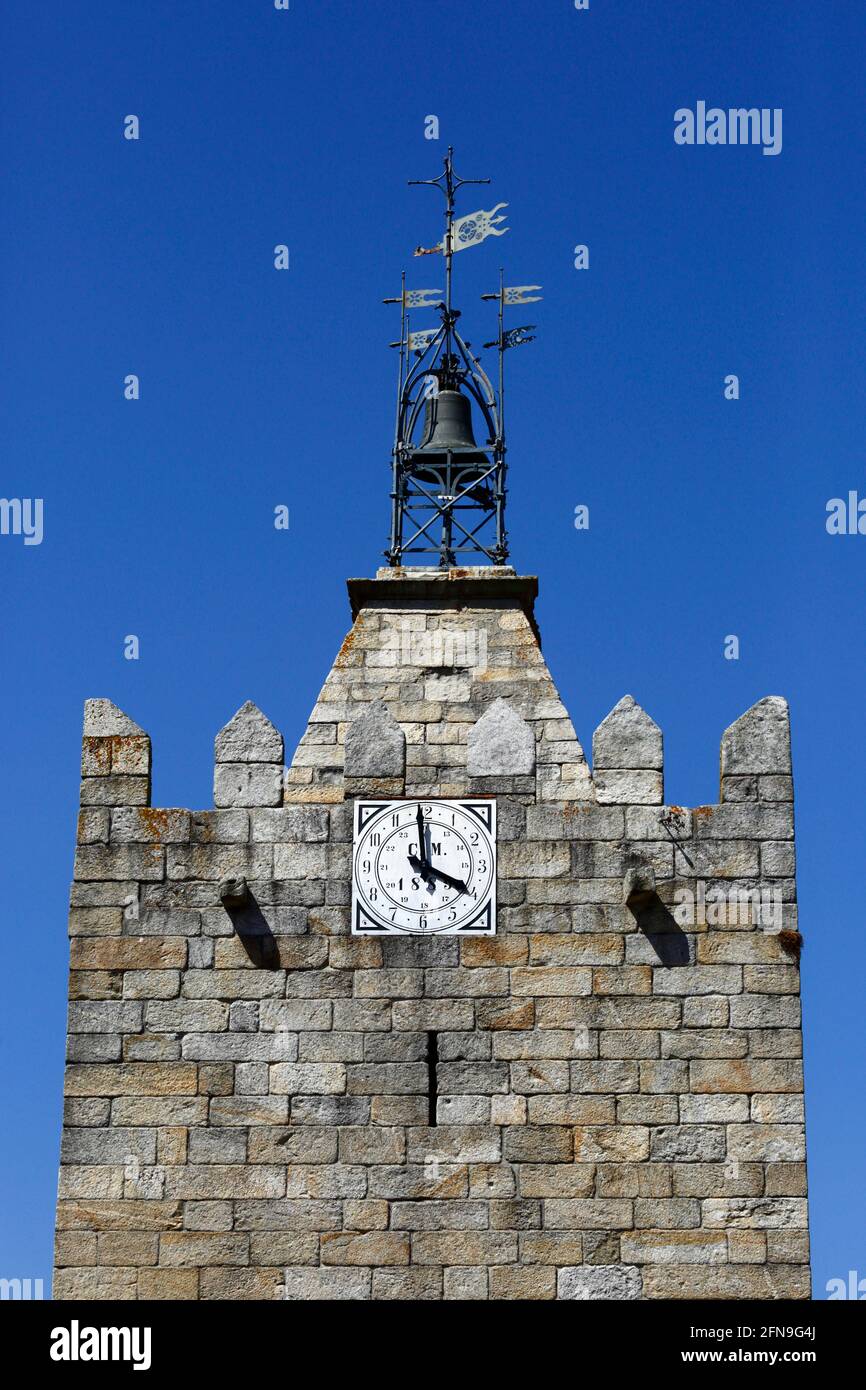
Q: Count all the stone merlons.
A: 6